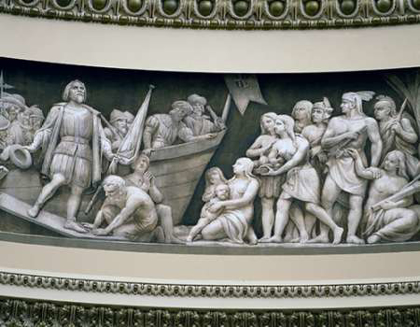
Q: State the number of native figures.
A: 10